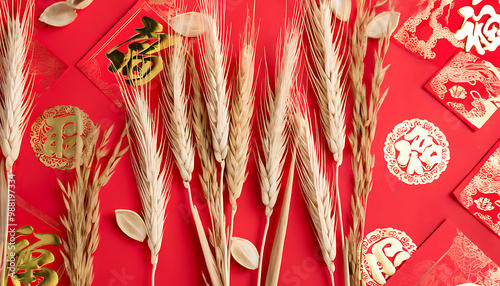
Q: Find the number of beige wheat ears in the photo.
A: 8